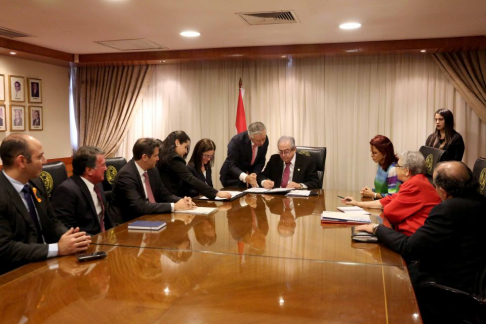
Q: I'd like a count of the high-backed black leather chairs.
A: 5